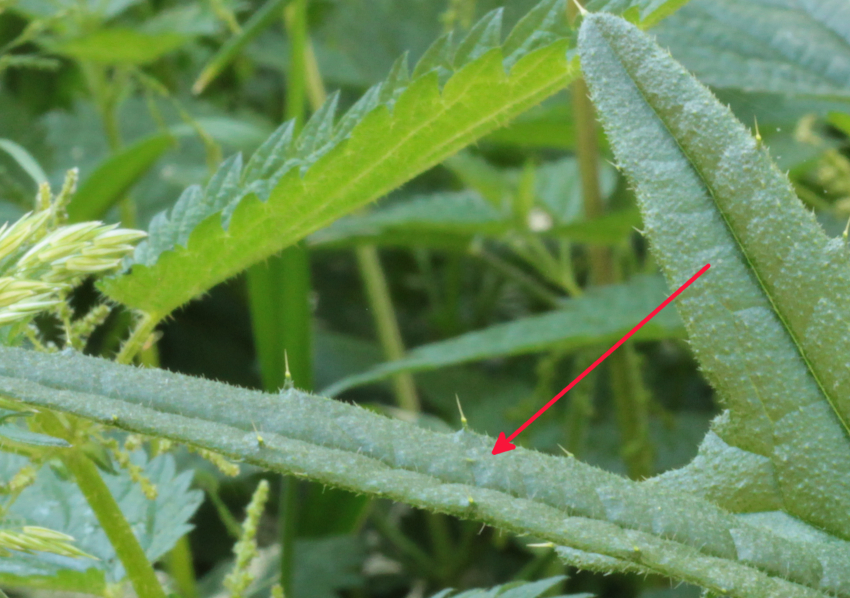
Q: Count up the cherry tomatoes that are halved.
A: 0